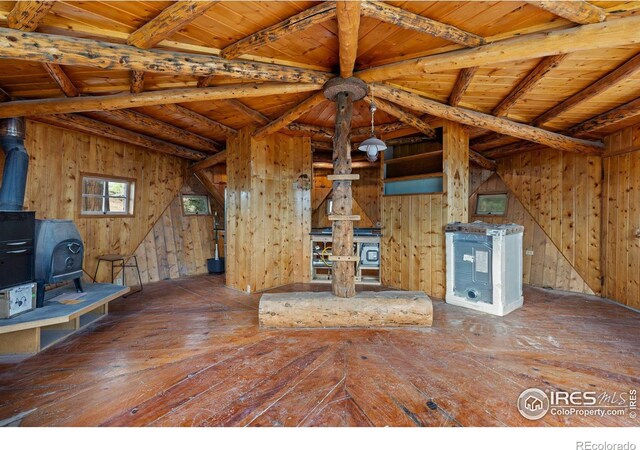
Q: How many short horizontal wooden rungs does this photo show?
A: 3